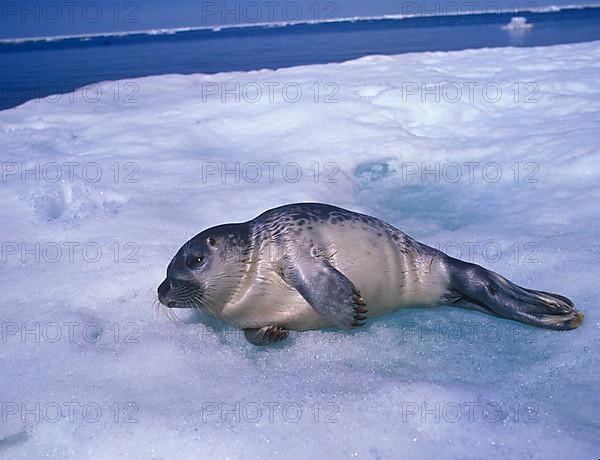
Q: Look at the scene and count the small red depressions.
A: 0